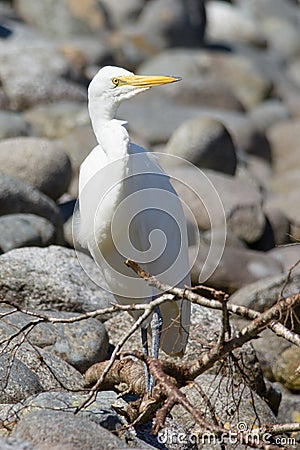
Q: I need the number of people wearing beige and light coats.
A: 0